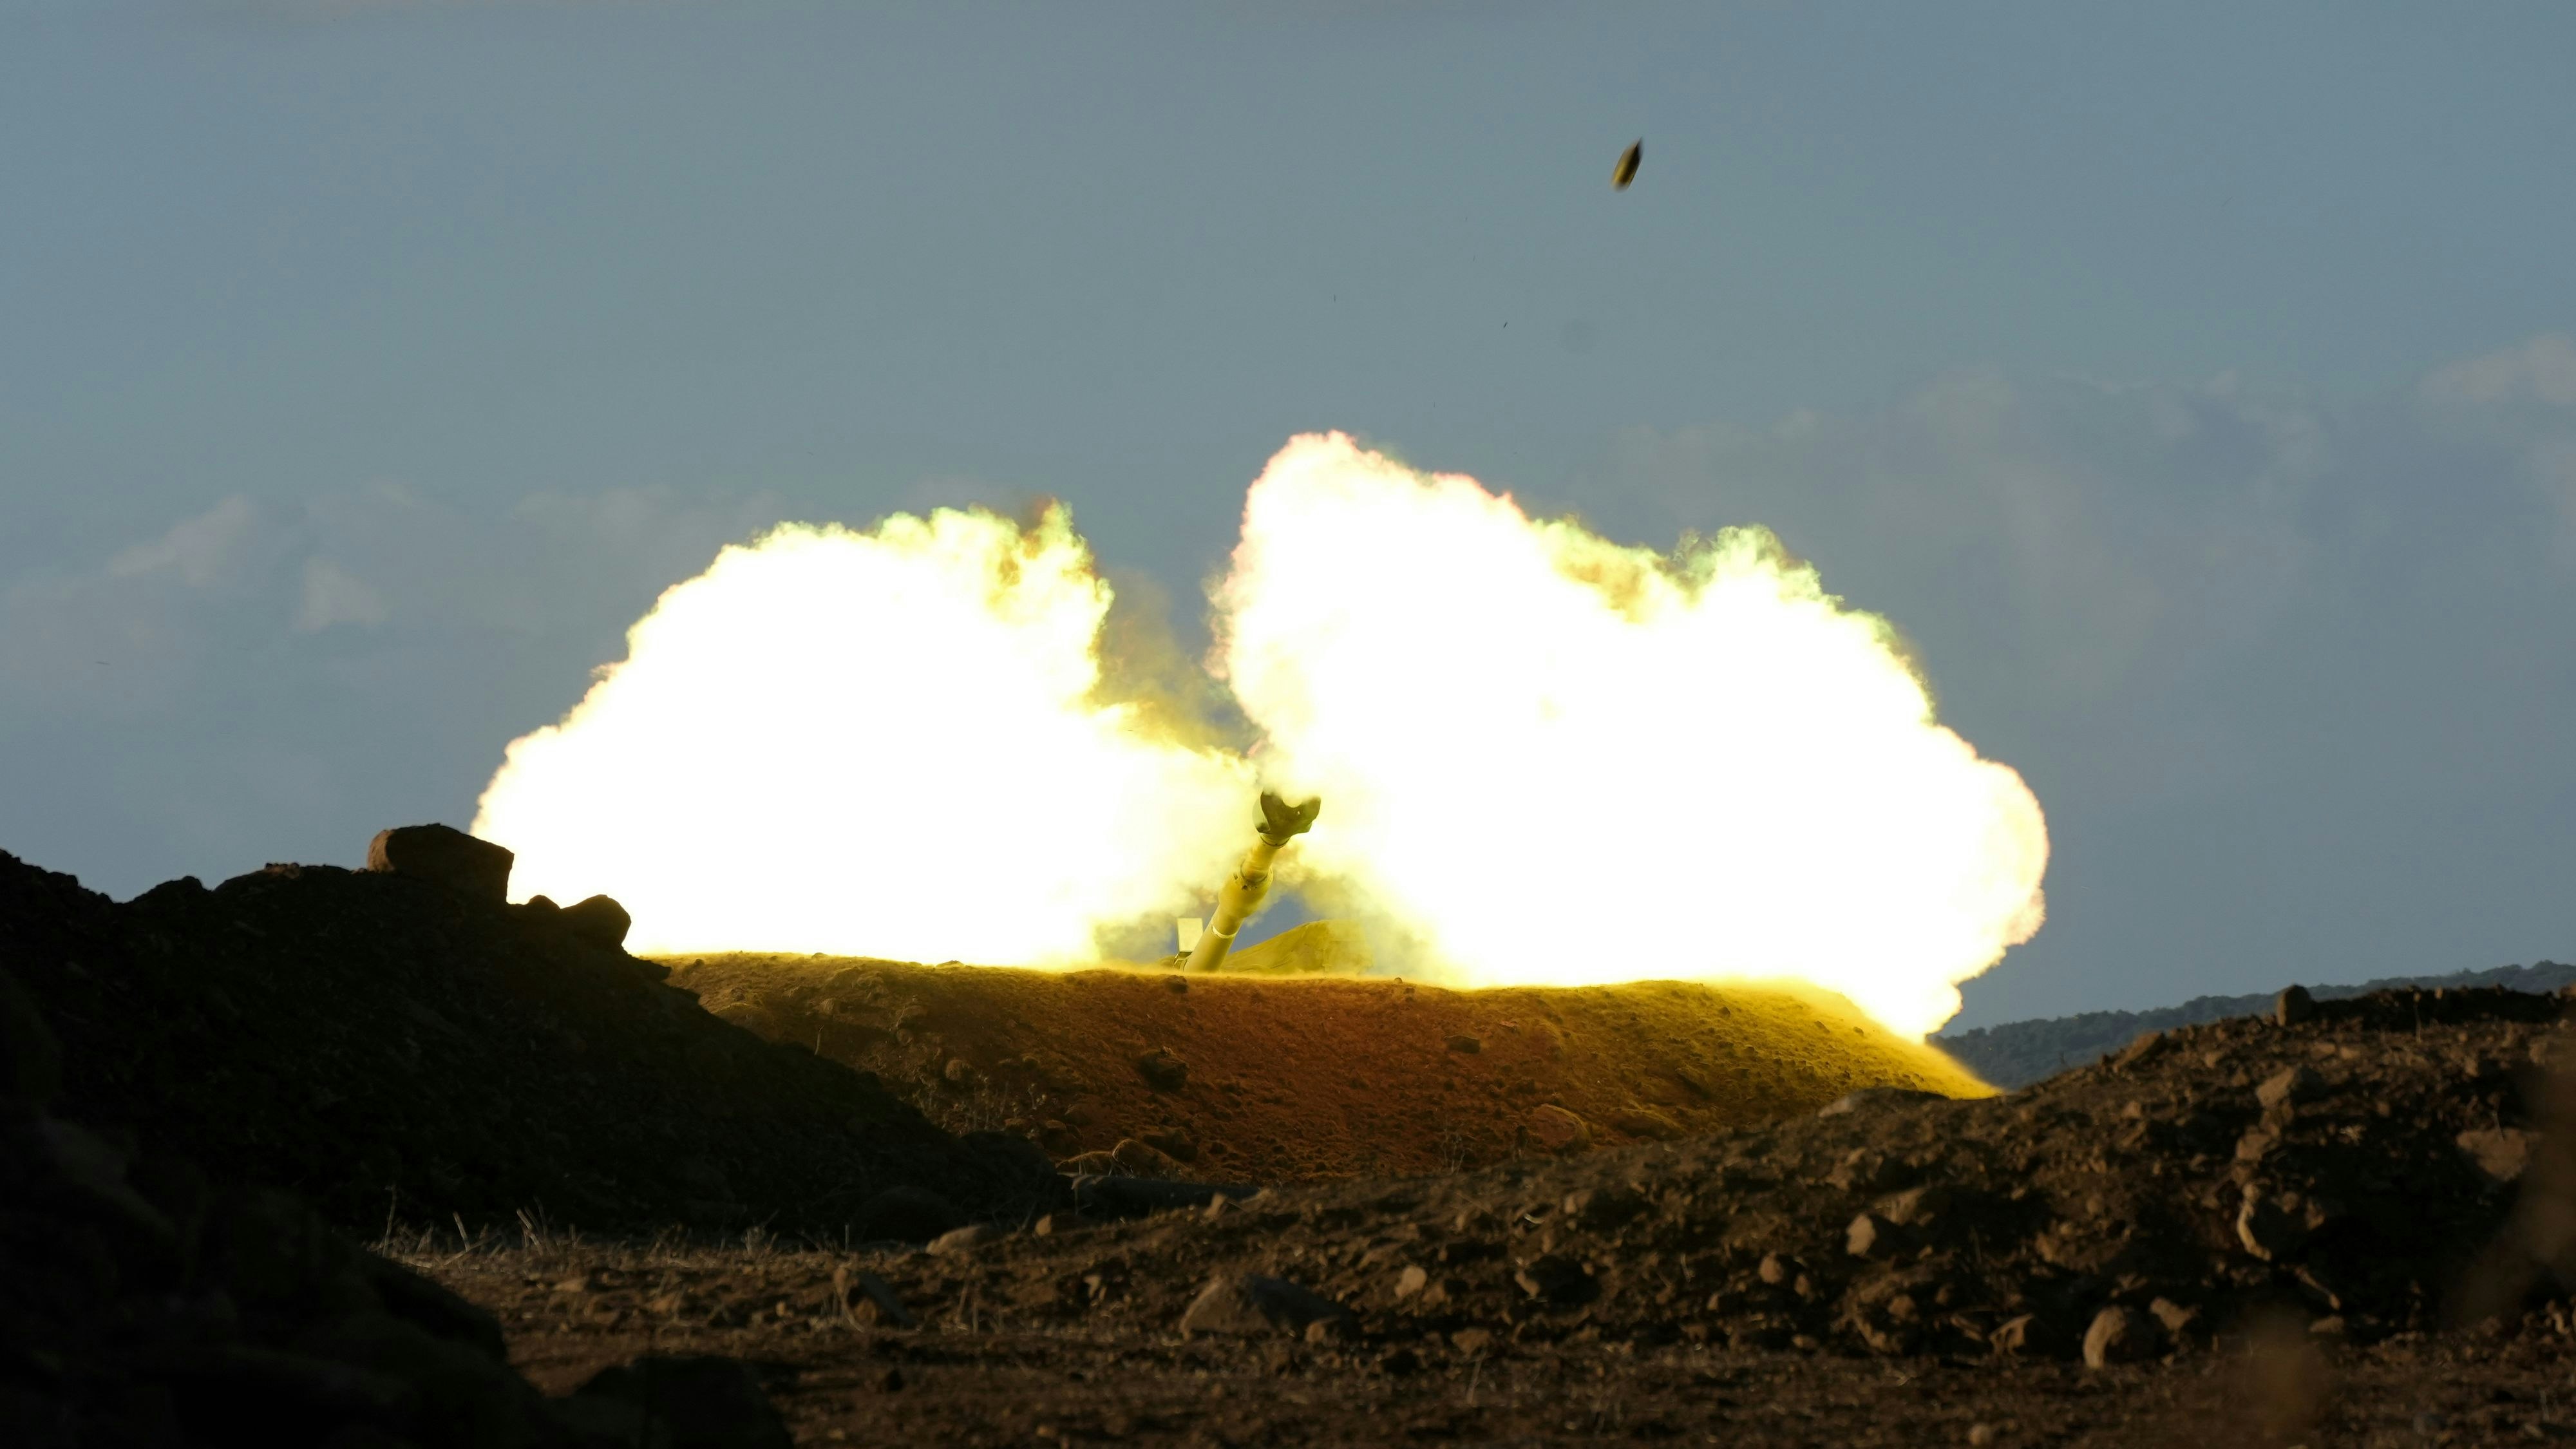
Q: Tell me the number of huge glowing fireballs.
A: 2